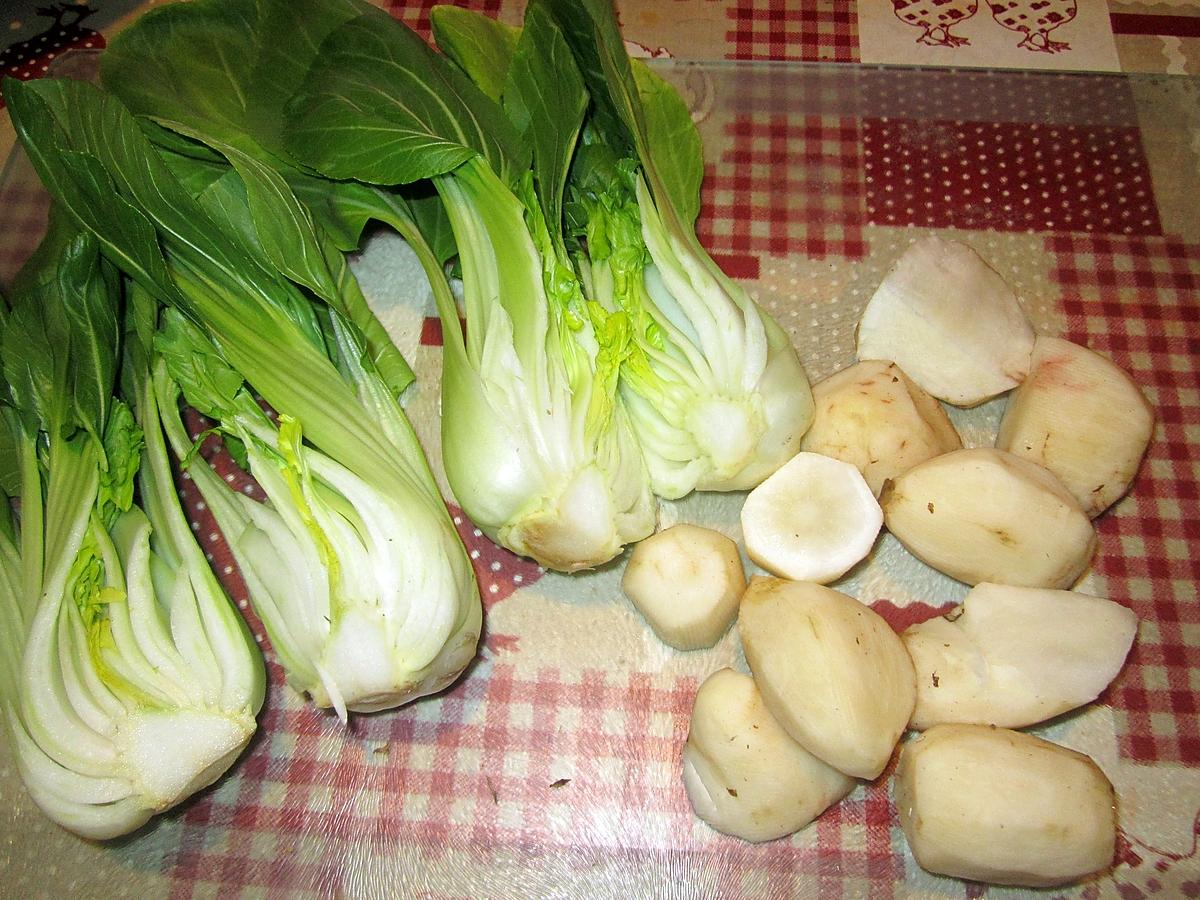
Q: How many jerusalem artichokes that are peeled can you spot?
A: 10